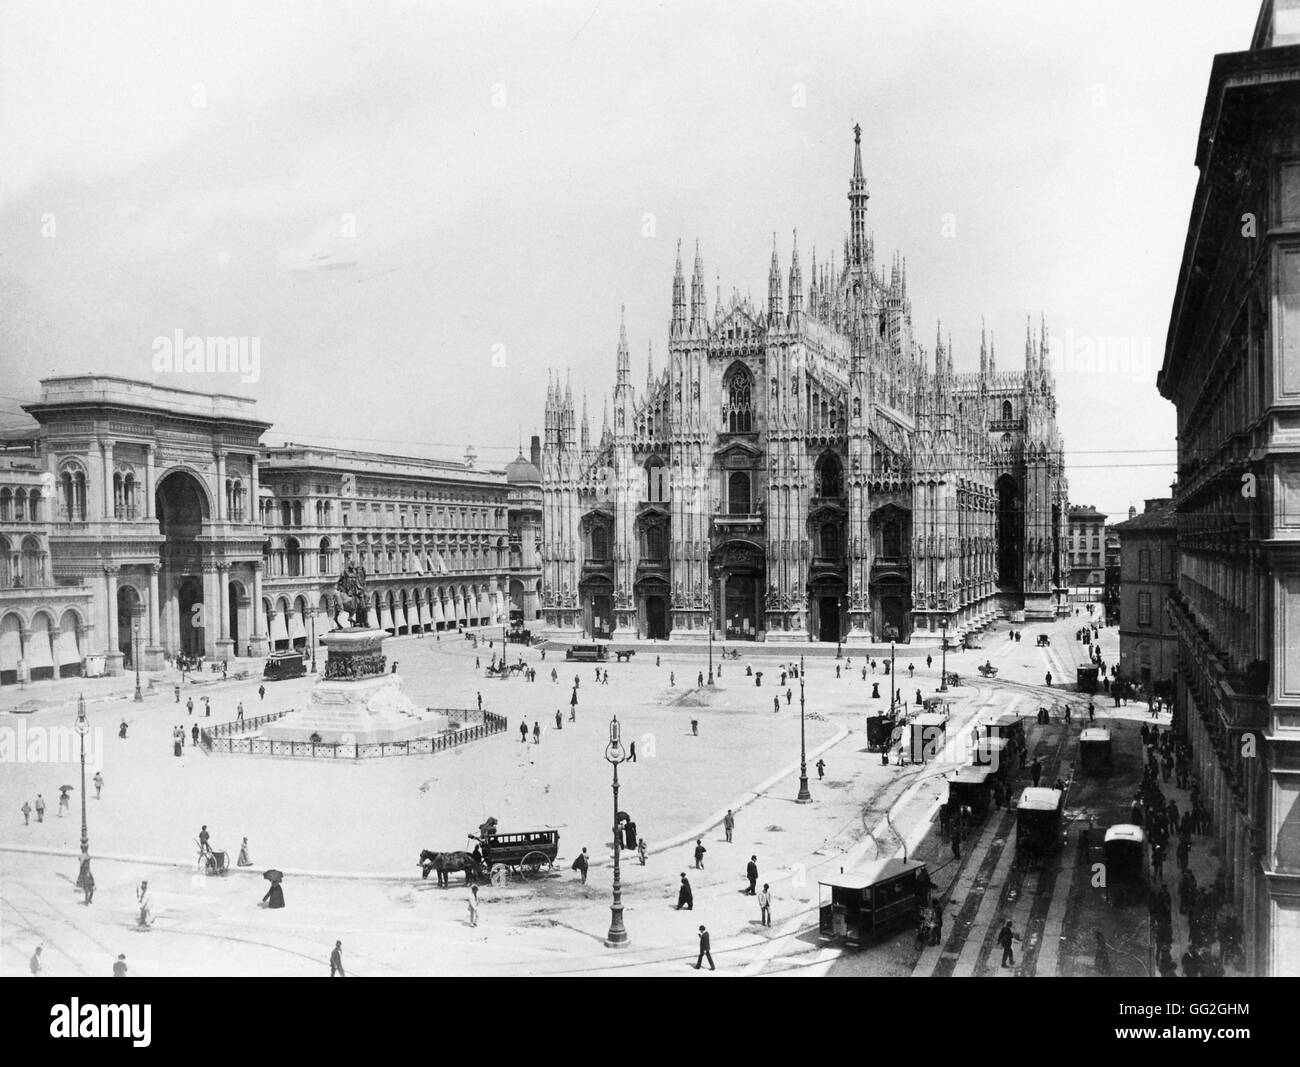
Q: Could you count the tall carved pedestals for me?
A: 1